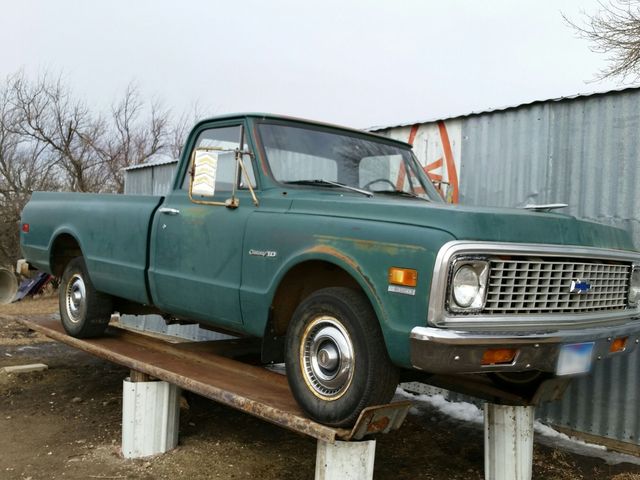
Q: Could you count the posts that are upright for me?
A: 3